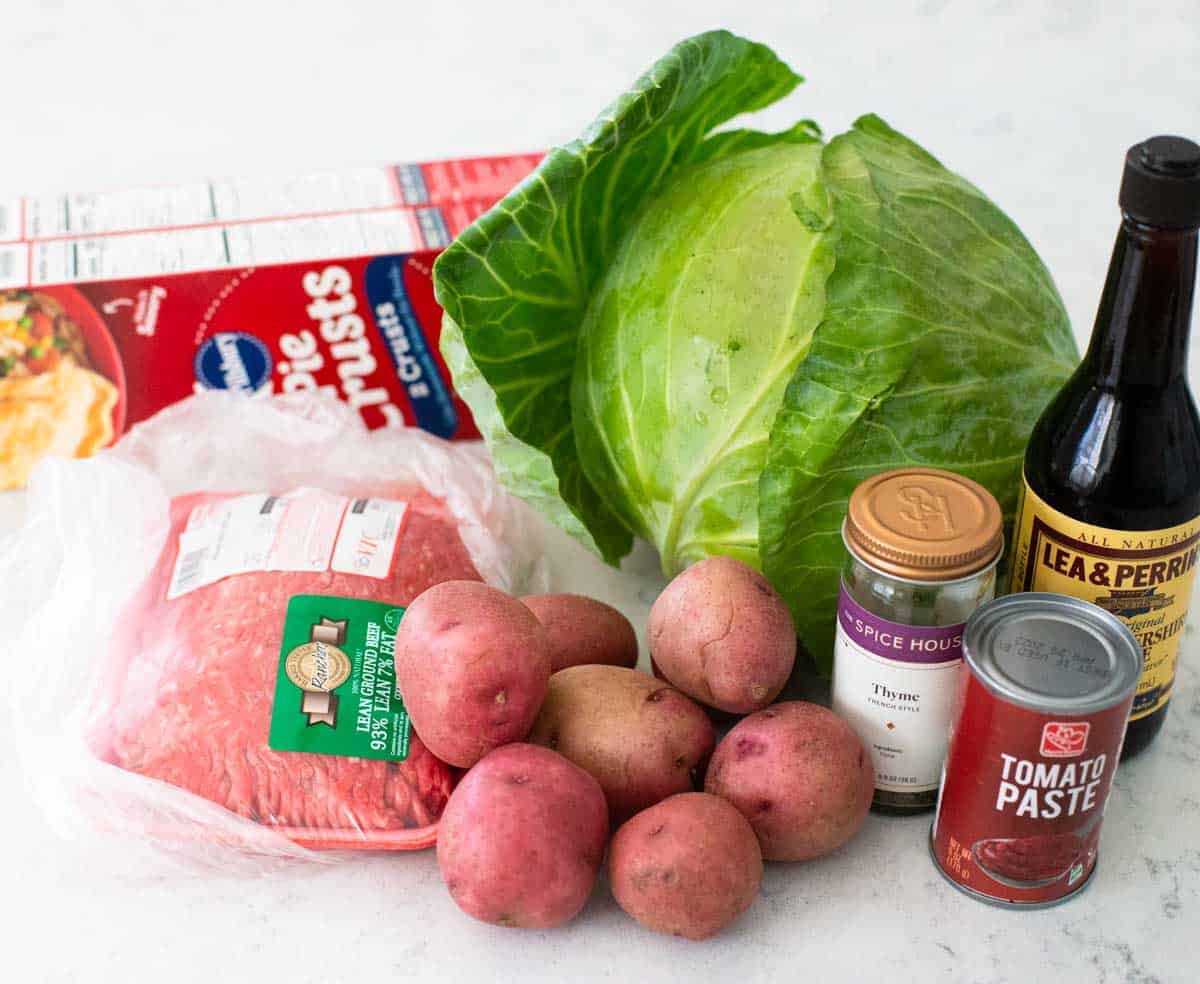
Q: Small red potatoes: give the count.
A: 7